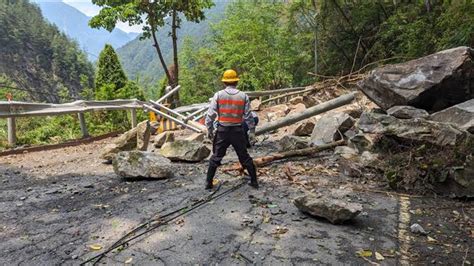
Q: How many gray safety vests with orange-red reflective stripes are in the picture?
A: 1